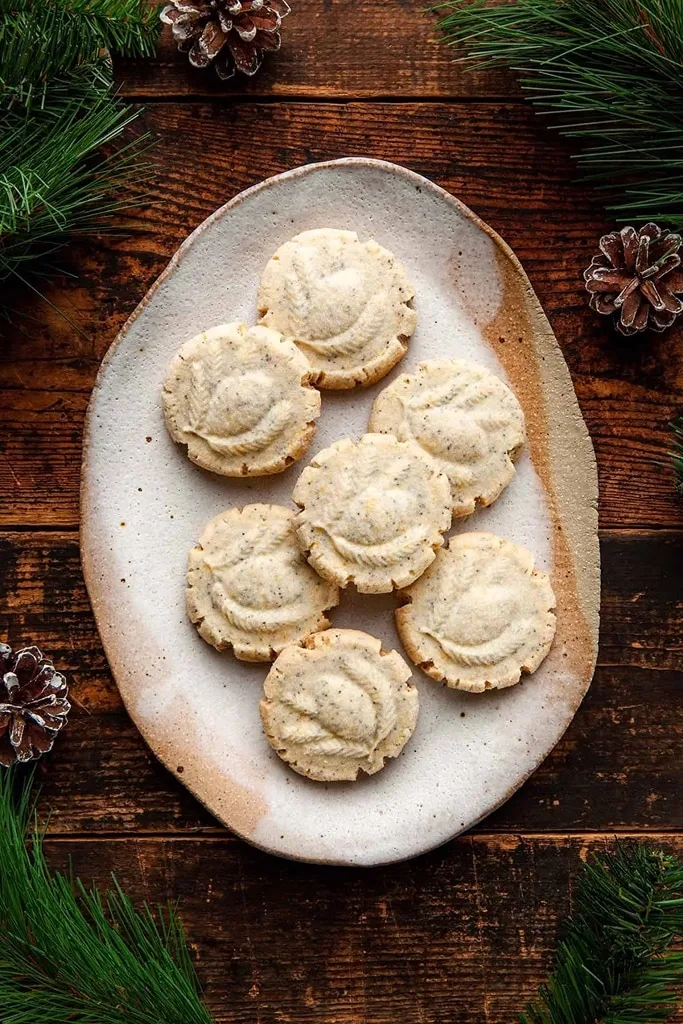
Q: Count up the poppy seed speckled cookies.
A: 7